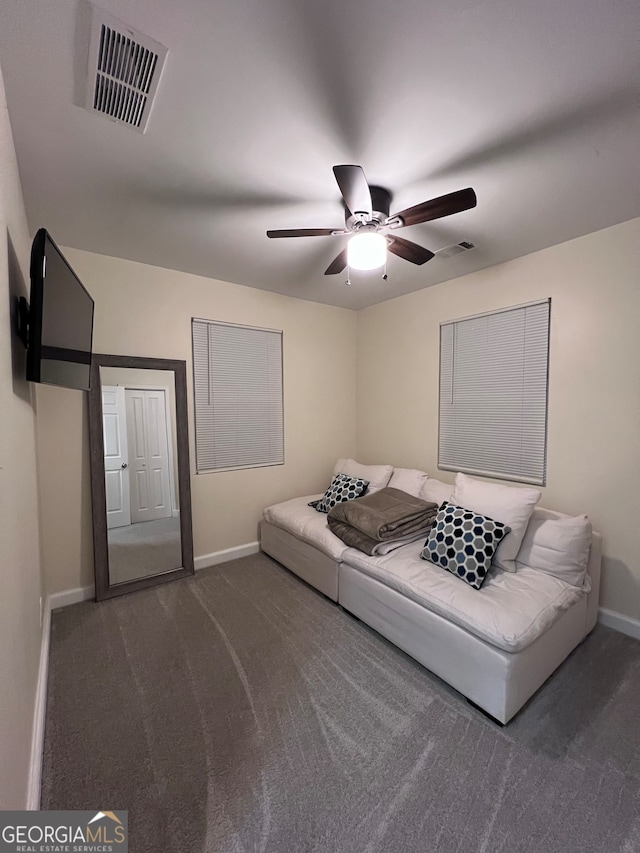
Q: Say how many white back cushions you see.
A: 5